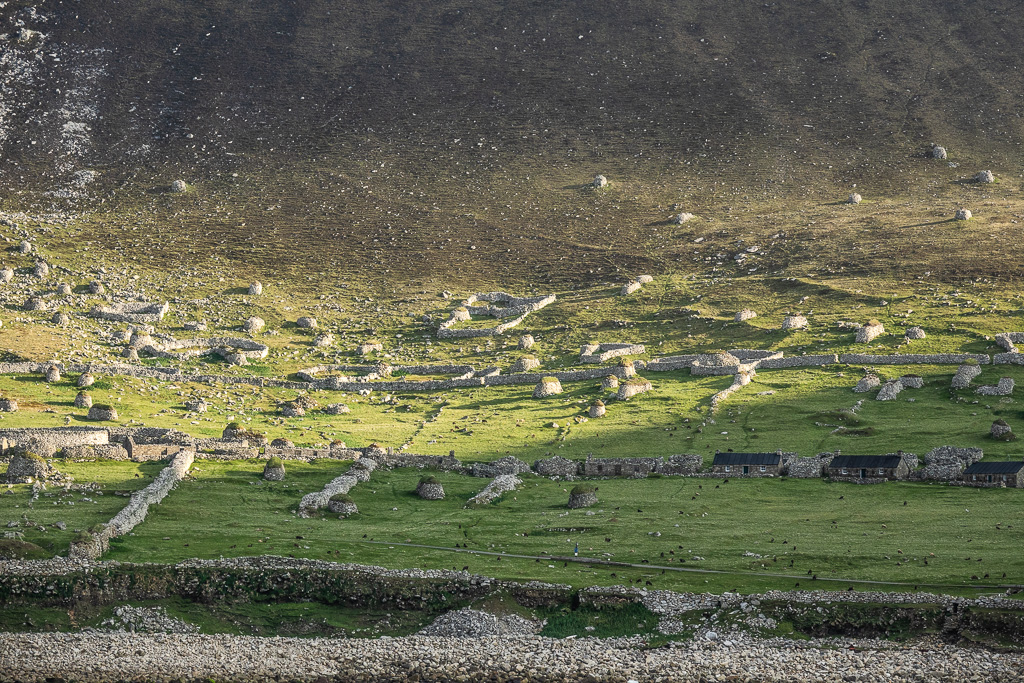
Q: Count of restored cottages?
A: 3